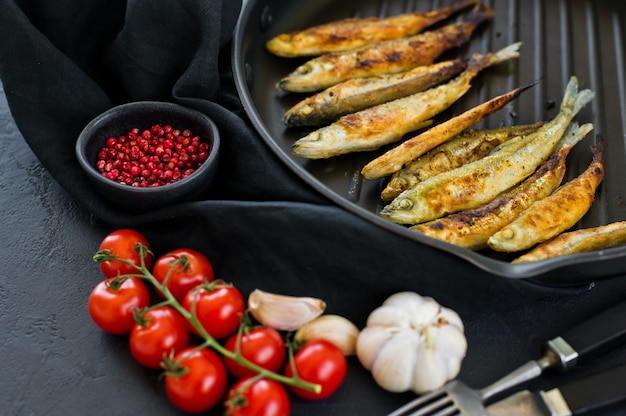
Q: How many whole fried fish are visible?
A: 10